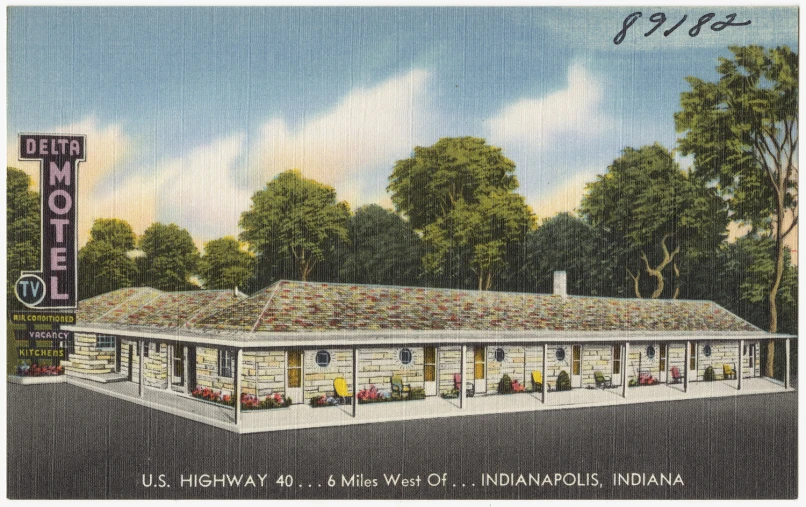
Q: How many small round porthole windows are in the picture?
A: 6